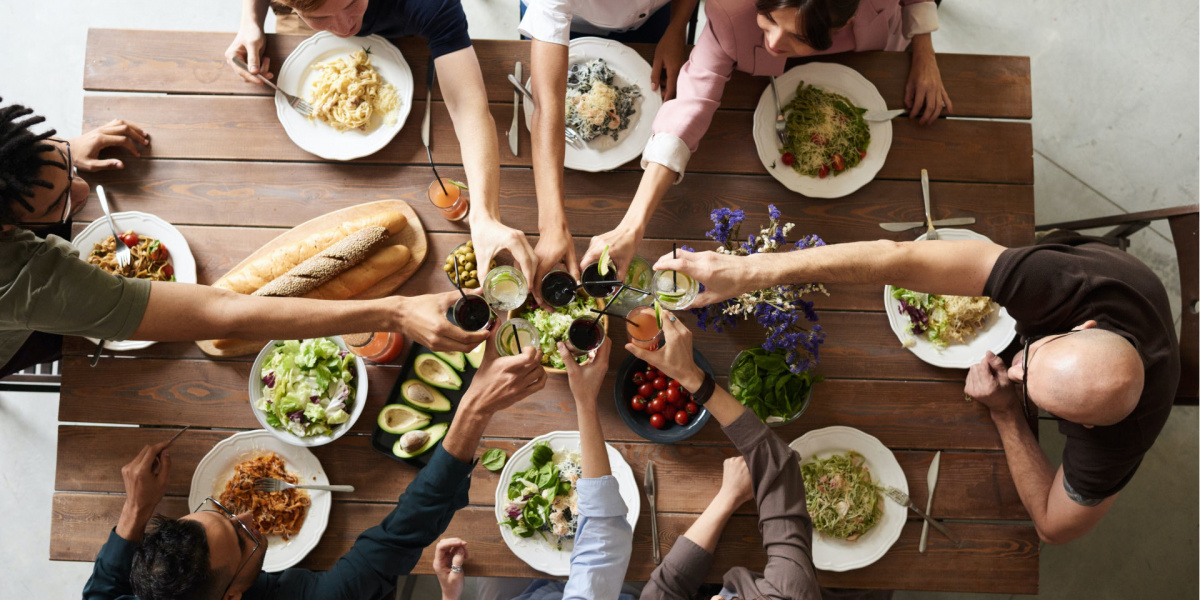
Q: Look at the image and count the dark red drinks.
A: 4